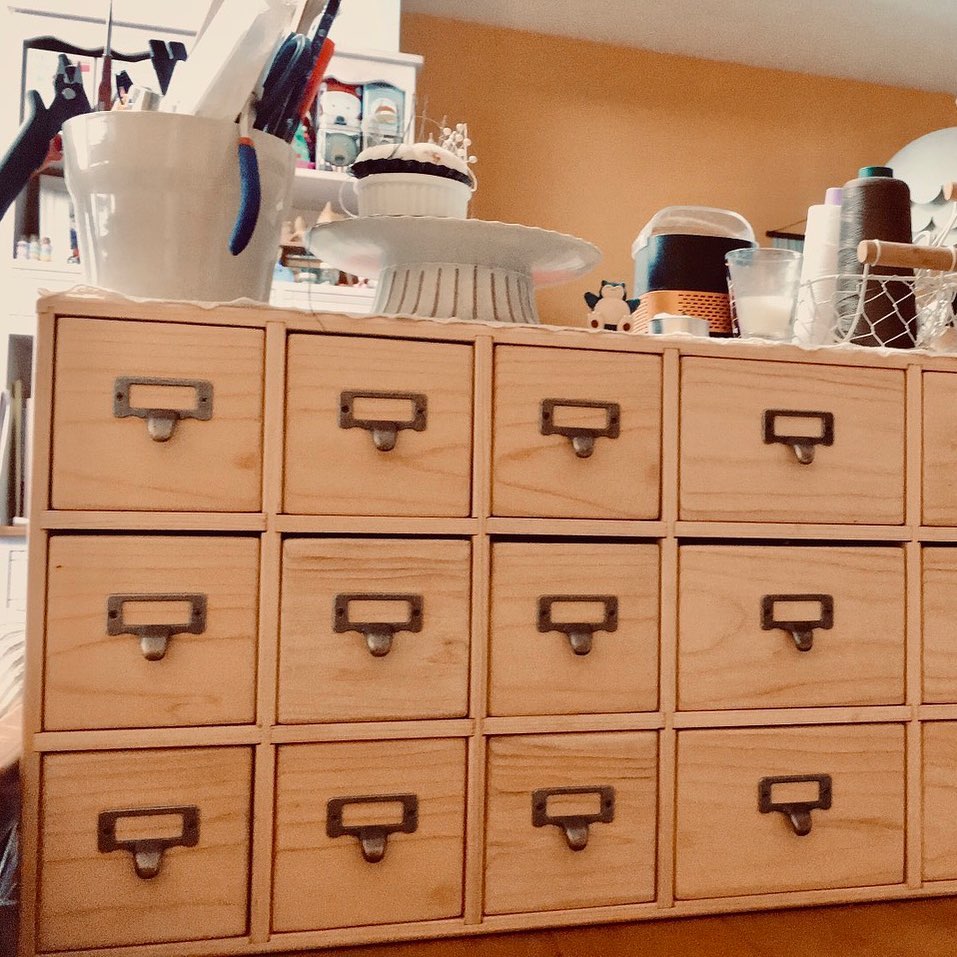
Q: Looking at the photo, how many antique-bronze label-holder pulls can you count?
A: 12